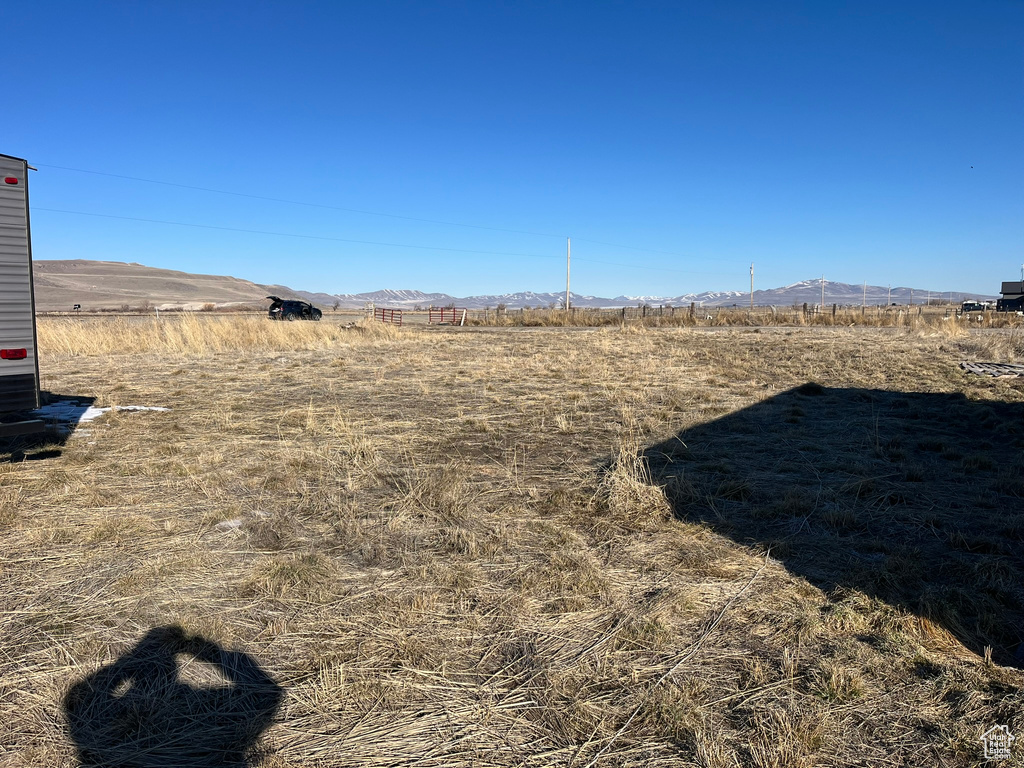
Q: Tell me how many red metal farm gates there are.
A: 2